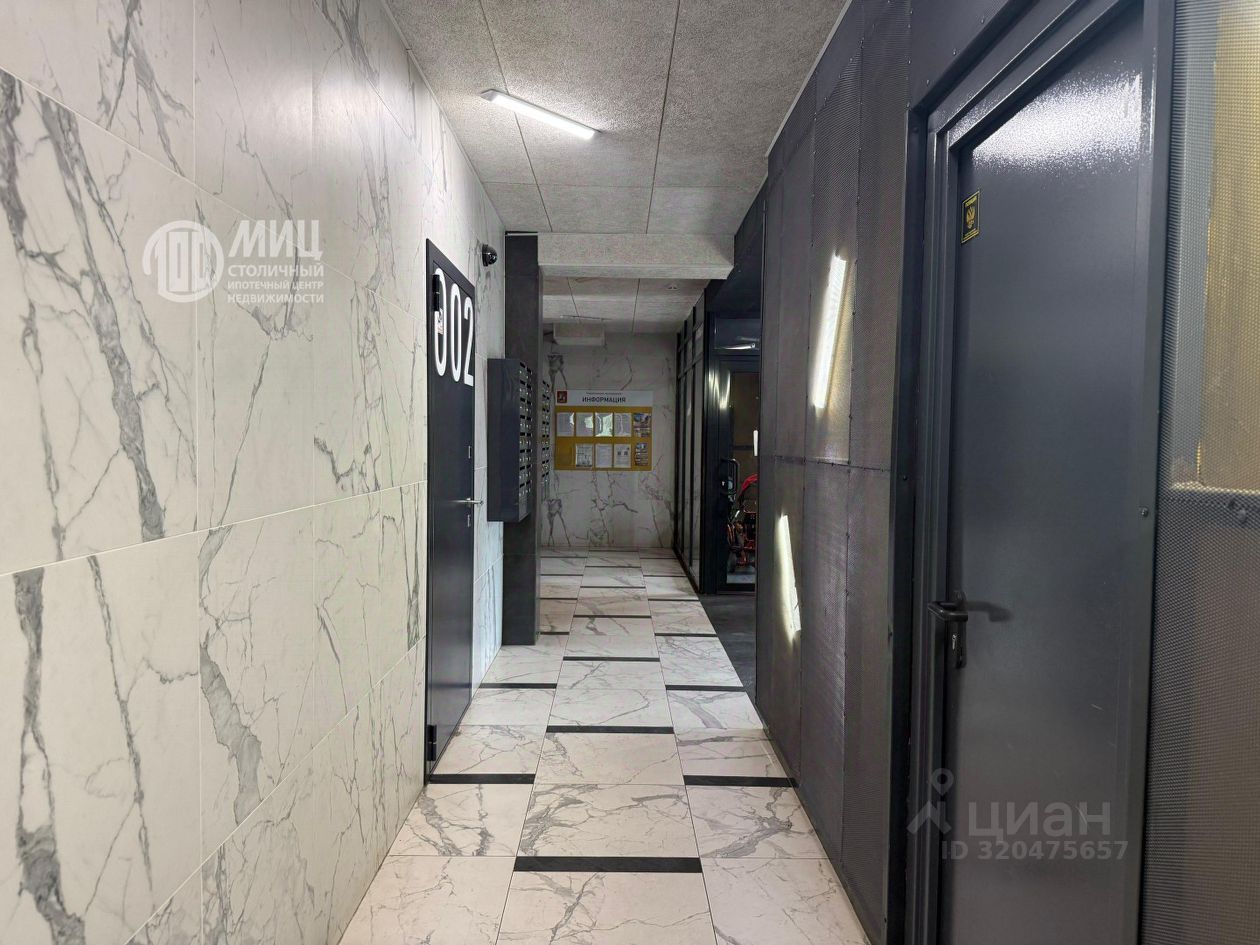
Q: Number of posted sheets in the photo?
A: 9